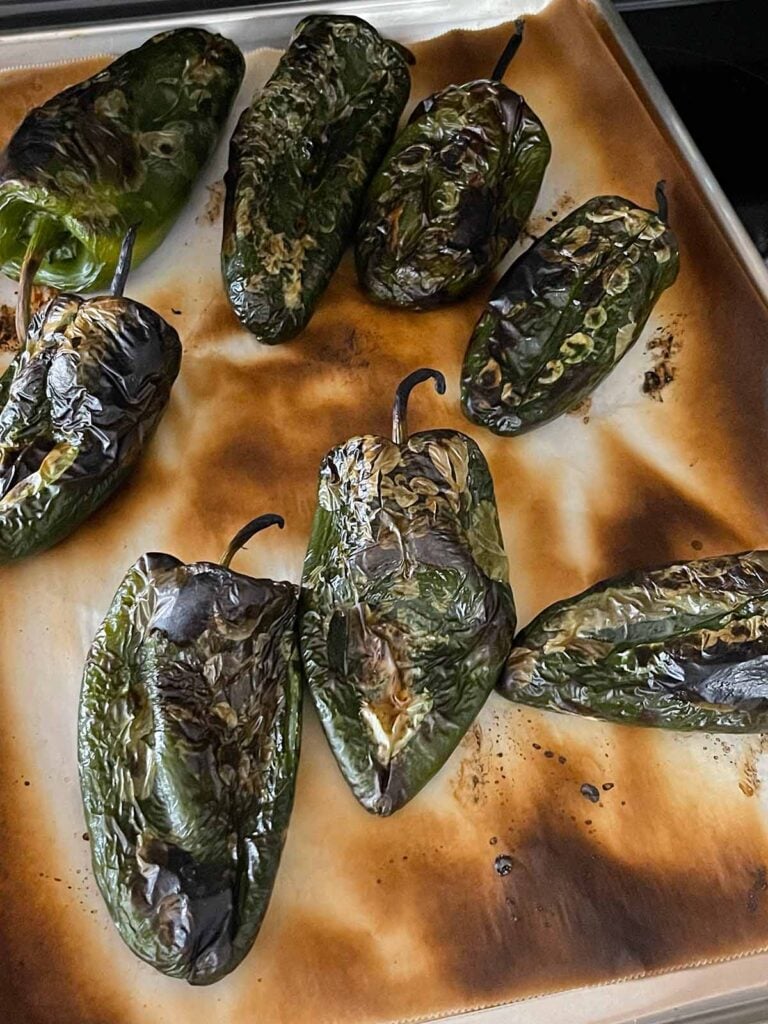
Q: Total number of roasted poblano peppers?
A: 8